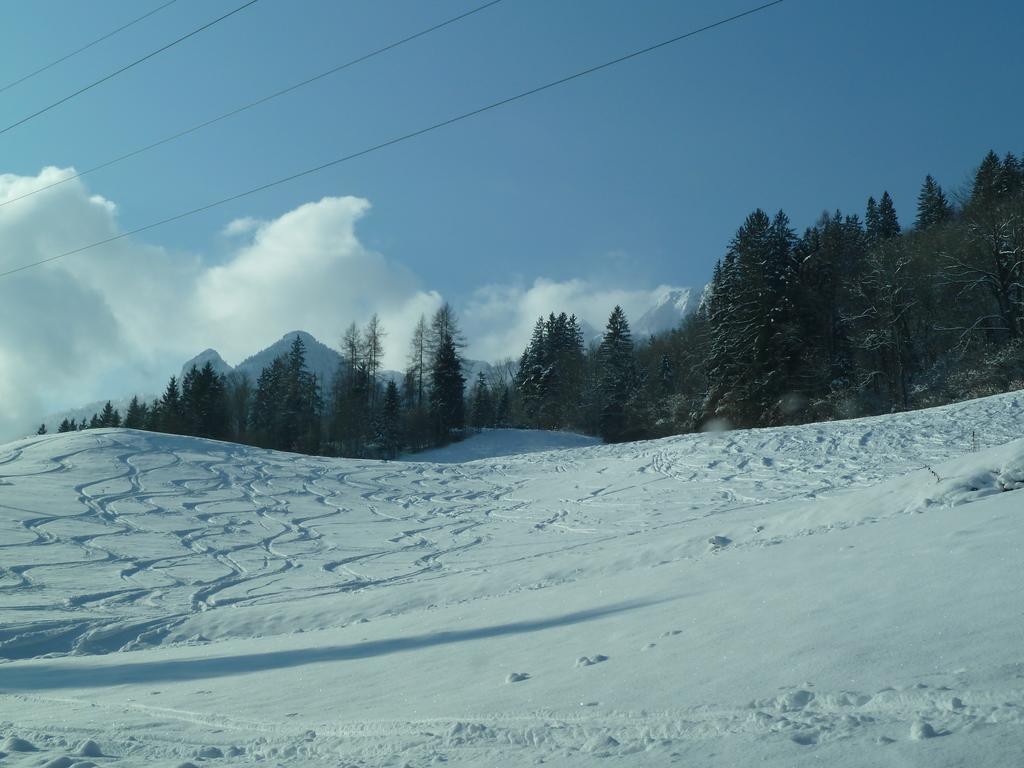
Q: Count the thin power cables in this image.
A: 4